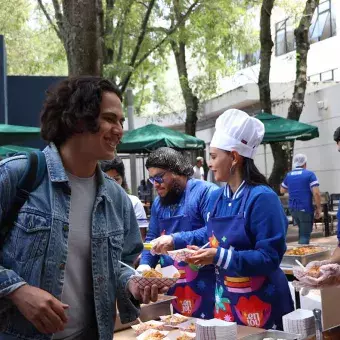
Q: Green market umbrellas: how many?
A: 4